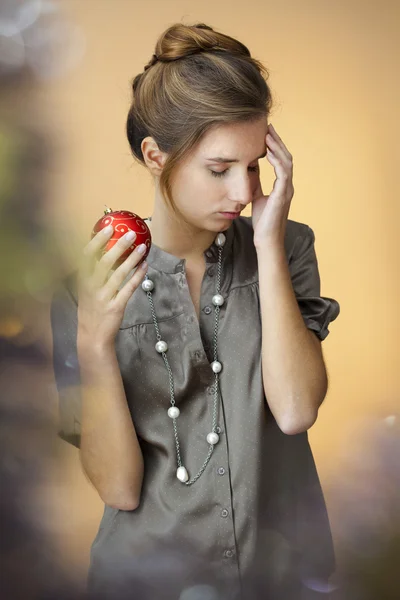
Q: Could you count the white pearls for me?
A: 8